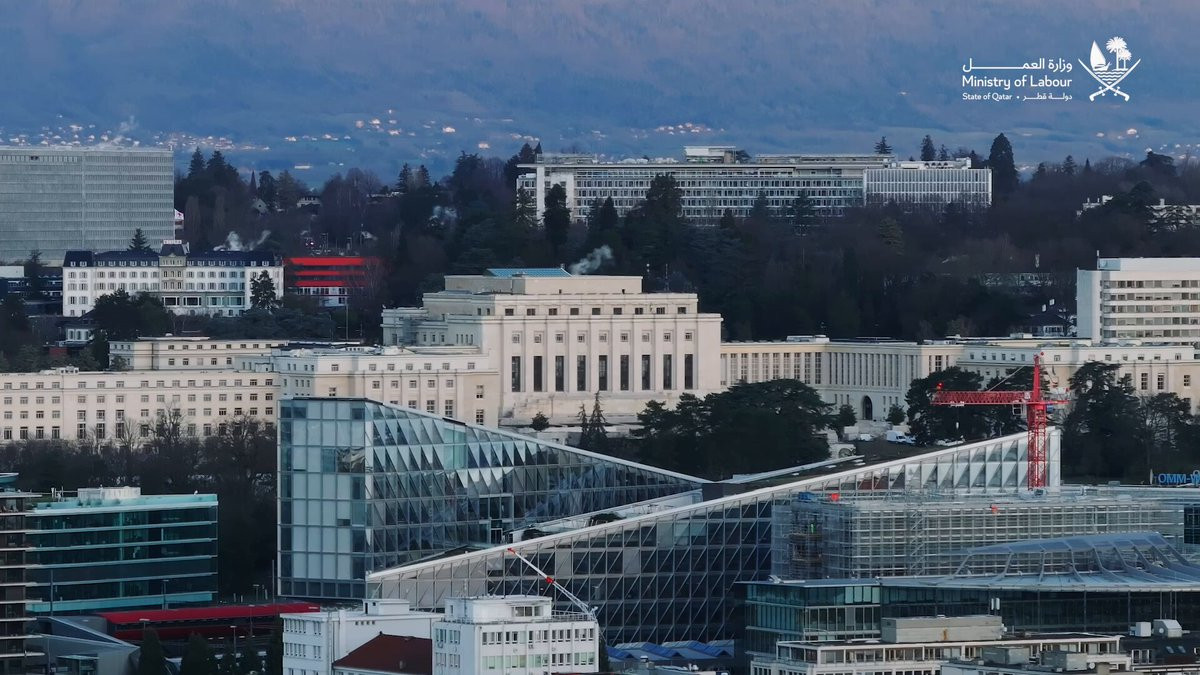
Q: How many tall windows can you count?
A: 9